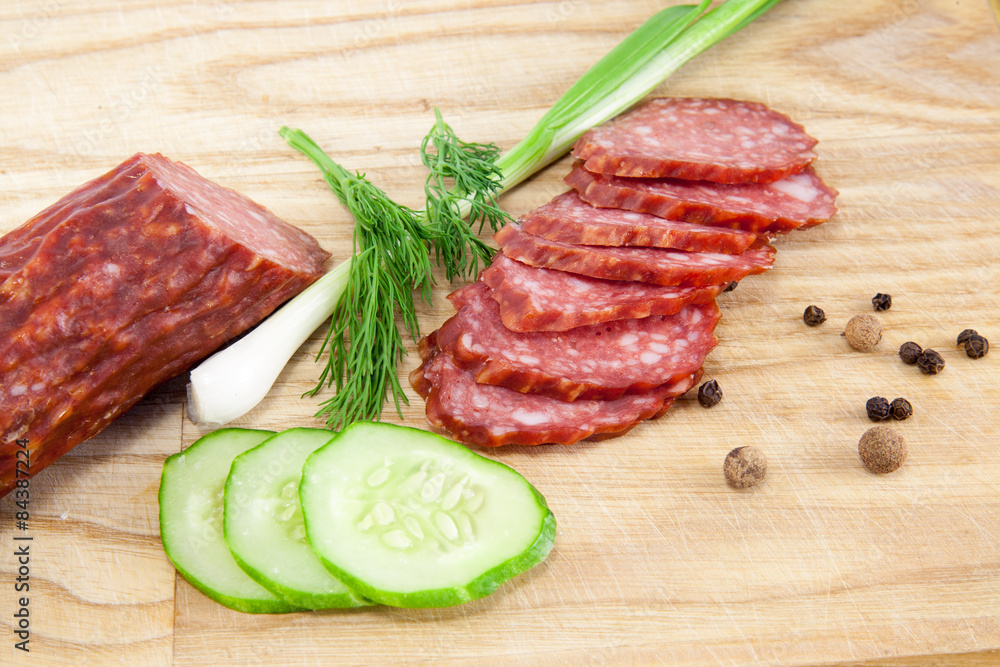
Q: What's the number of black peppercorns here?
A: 10